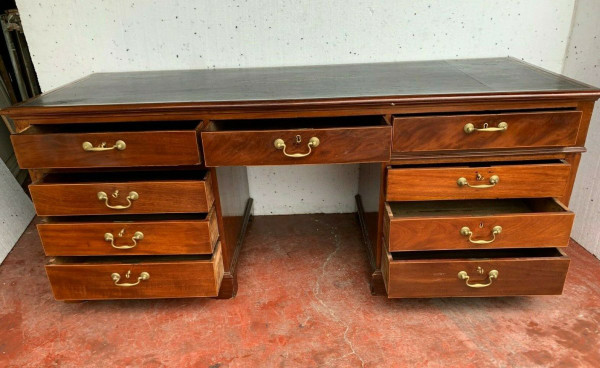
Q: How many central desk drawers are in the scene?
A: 1